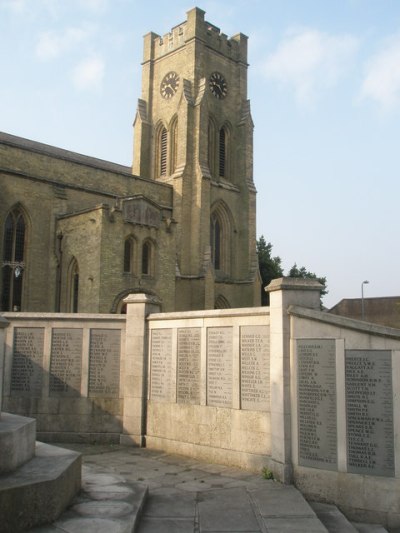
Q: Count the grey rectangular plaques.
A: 9